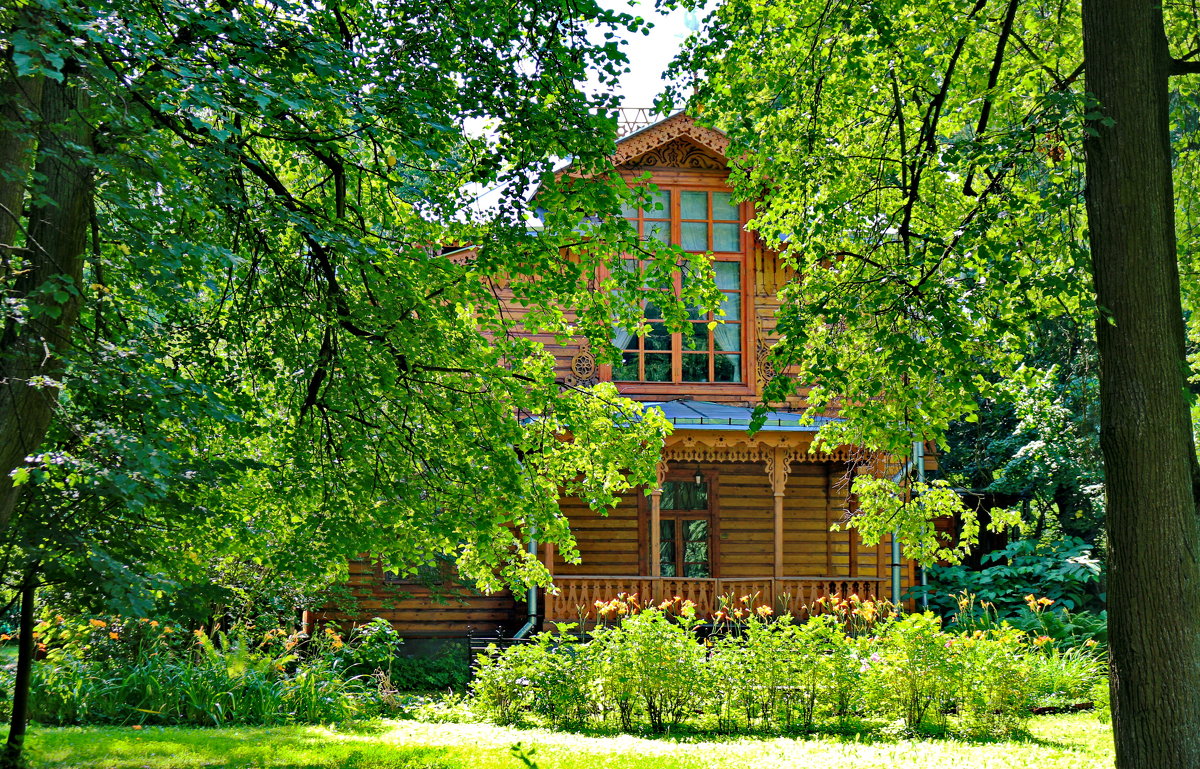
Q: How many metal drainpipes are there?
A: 3